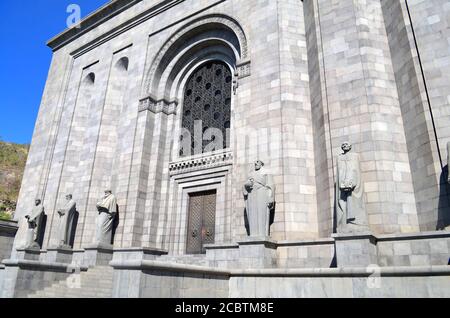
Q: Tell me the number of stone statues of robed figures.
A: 5